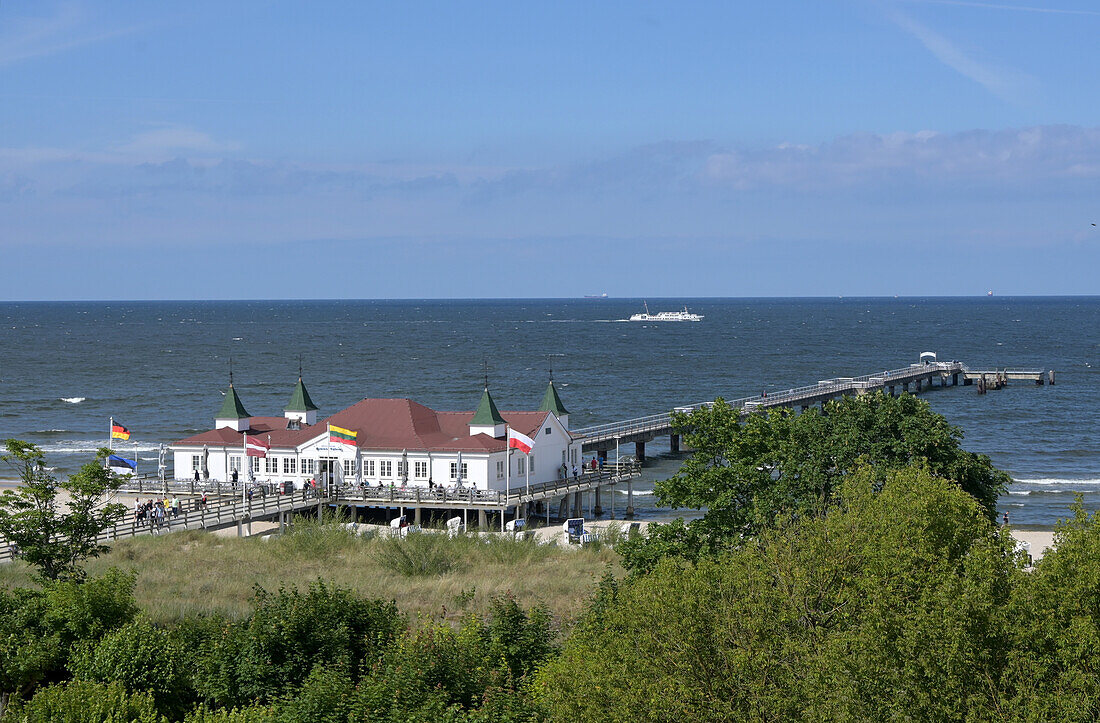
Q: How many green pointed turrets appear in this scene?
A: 4